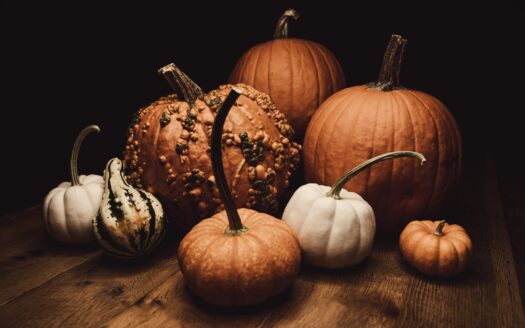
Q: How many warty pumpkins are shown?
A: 1